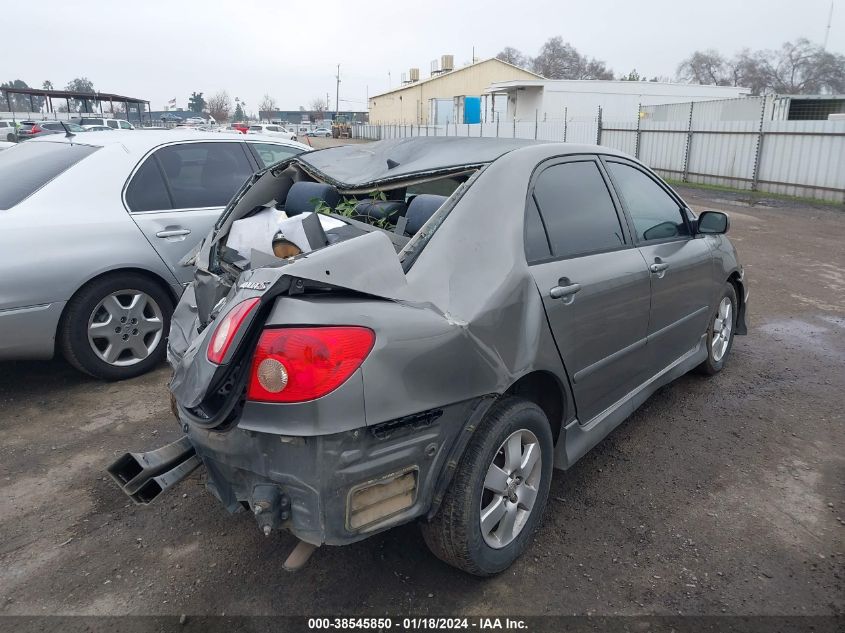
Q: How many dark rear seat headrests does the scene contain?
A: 3